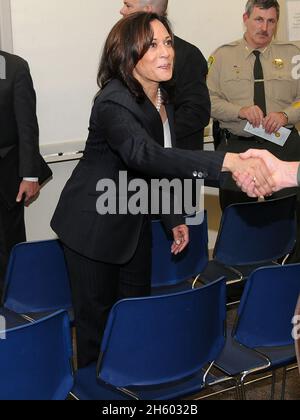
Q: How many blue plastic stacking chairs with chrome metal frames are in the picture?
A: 6